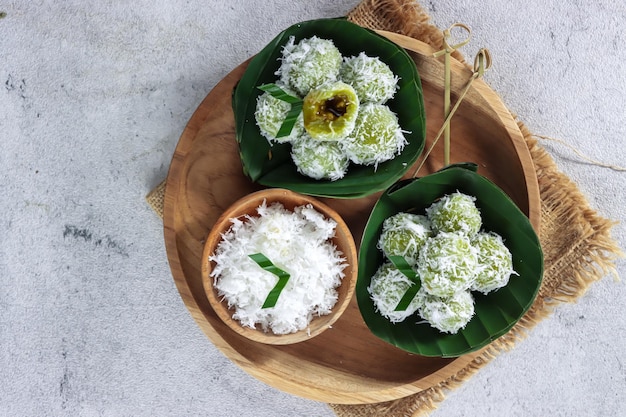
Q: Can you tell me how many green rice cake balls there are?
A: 12